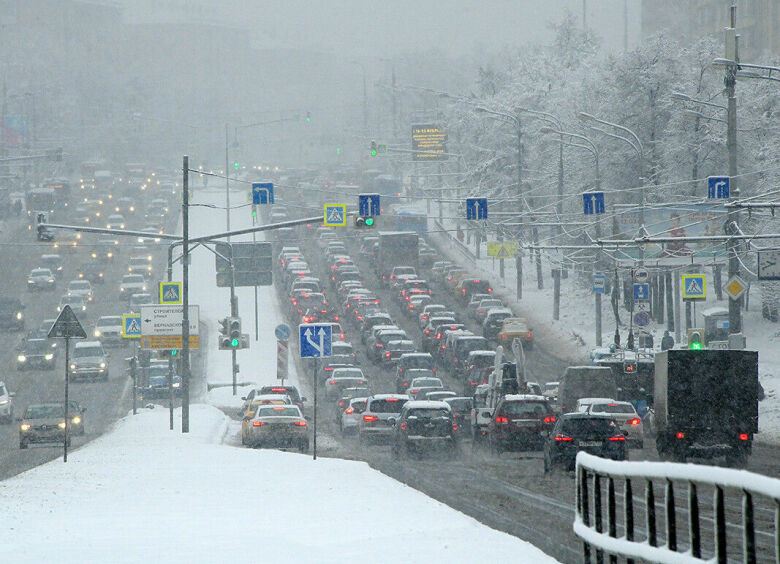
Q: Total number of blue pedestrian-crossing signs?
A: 4